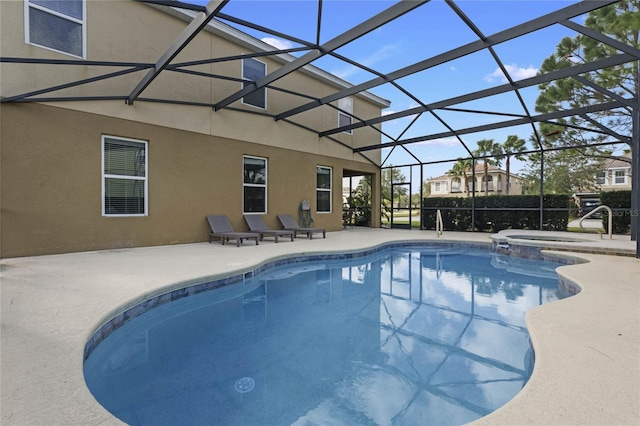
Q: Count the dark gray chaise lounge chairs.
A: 3